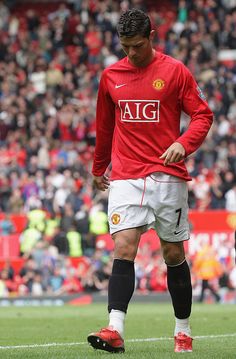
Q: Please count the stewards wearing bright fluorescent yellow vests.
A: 5